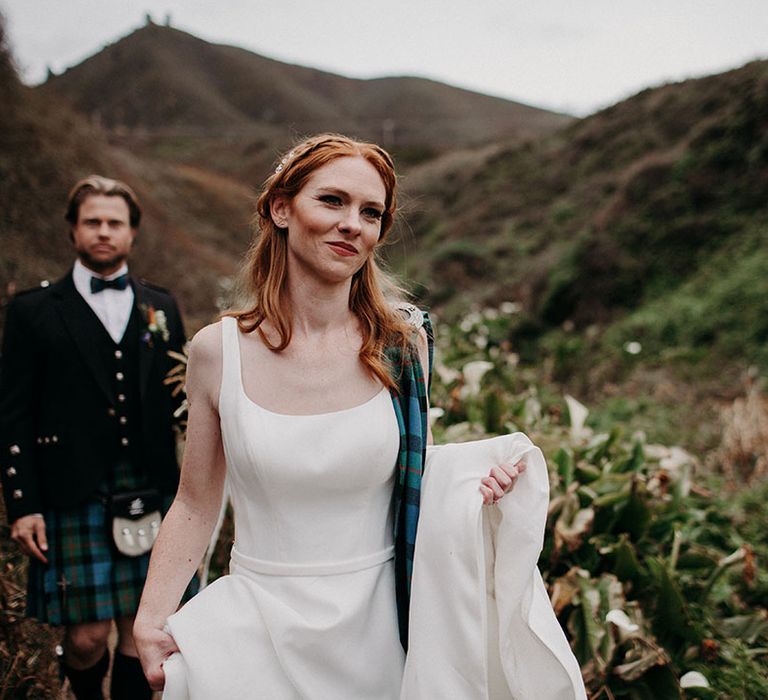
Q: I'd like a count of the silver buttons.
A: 13